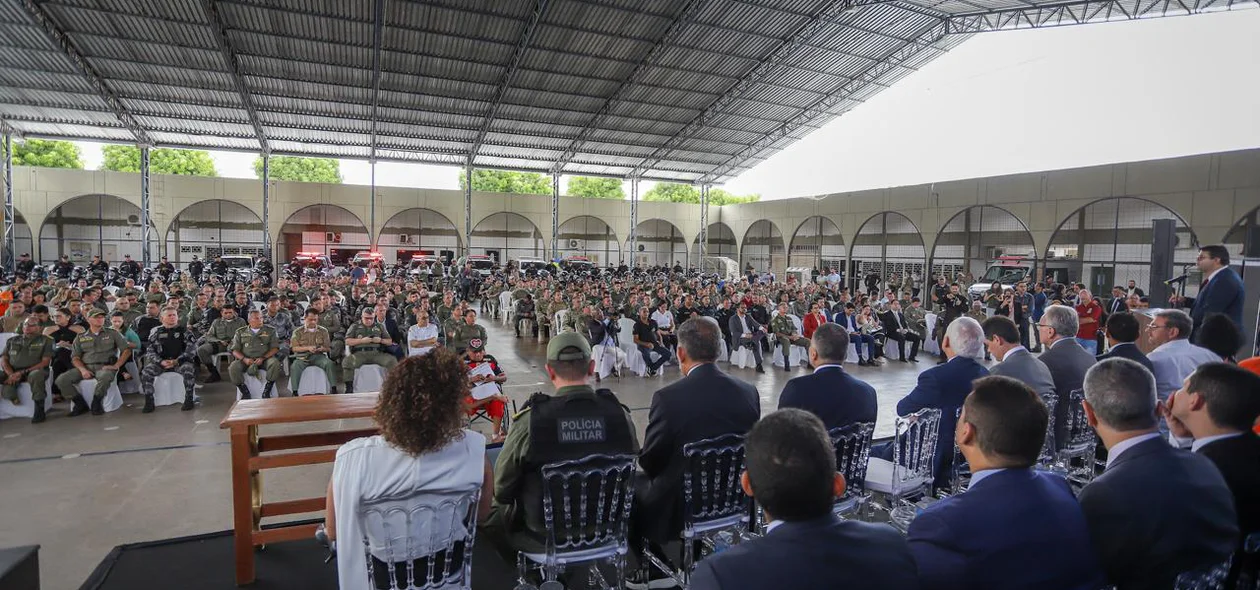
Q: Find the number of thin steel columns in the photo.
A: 8